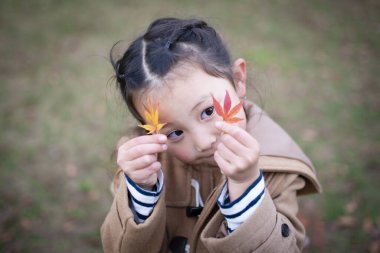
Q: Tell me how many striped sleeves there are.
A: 2